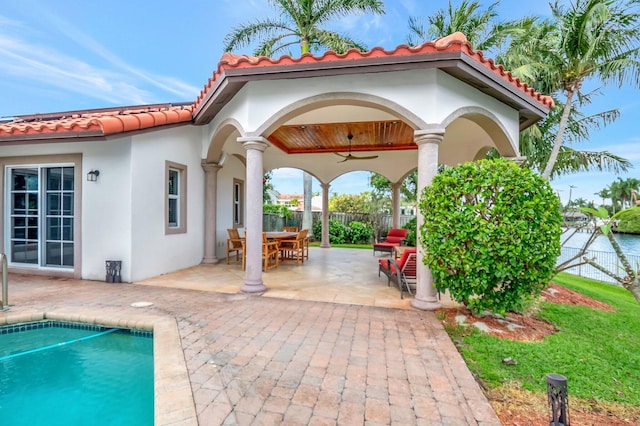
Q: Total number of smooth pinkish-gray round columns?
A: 5